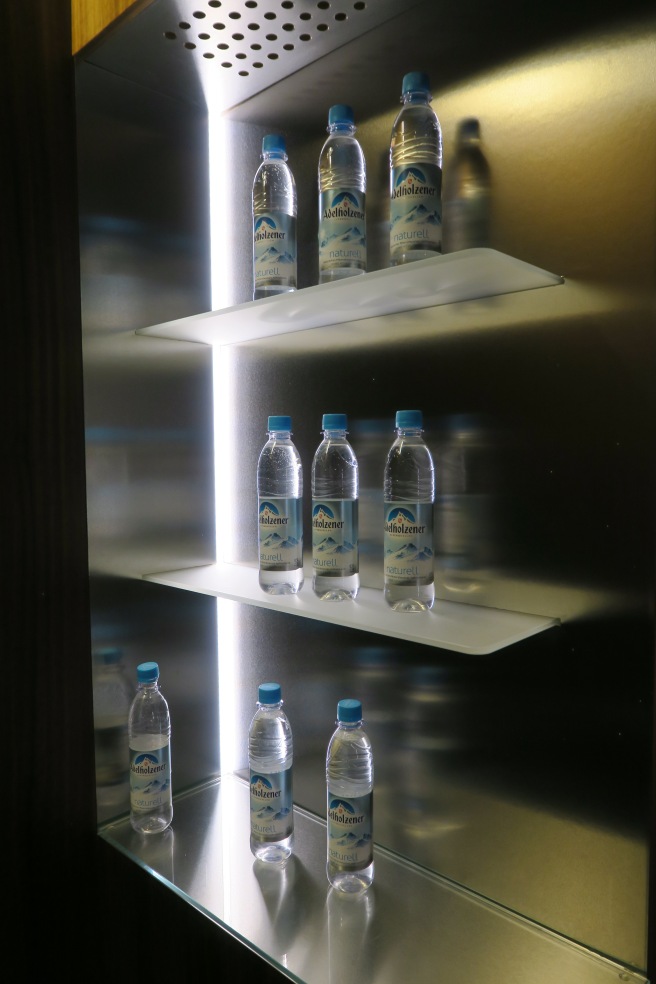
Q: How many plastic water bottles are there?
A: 9